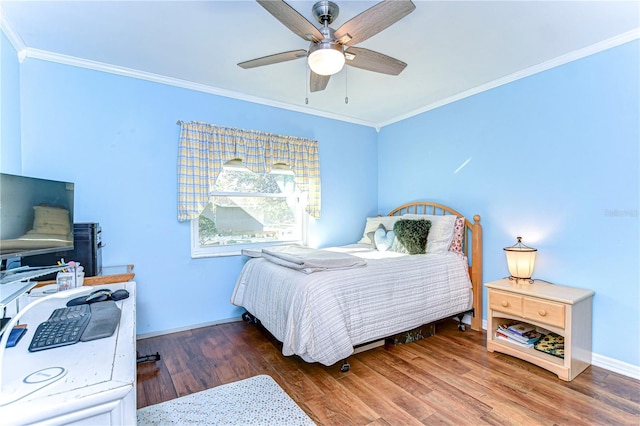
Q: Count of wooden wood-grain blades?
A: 5